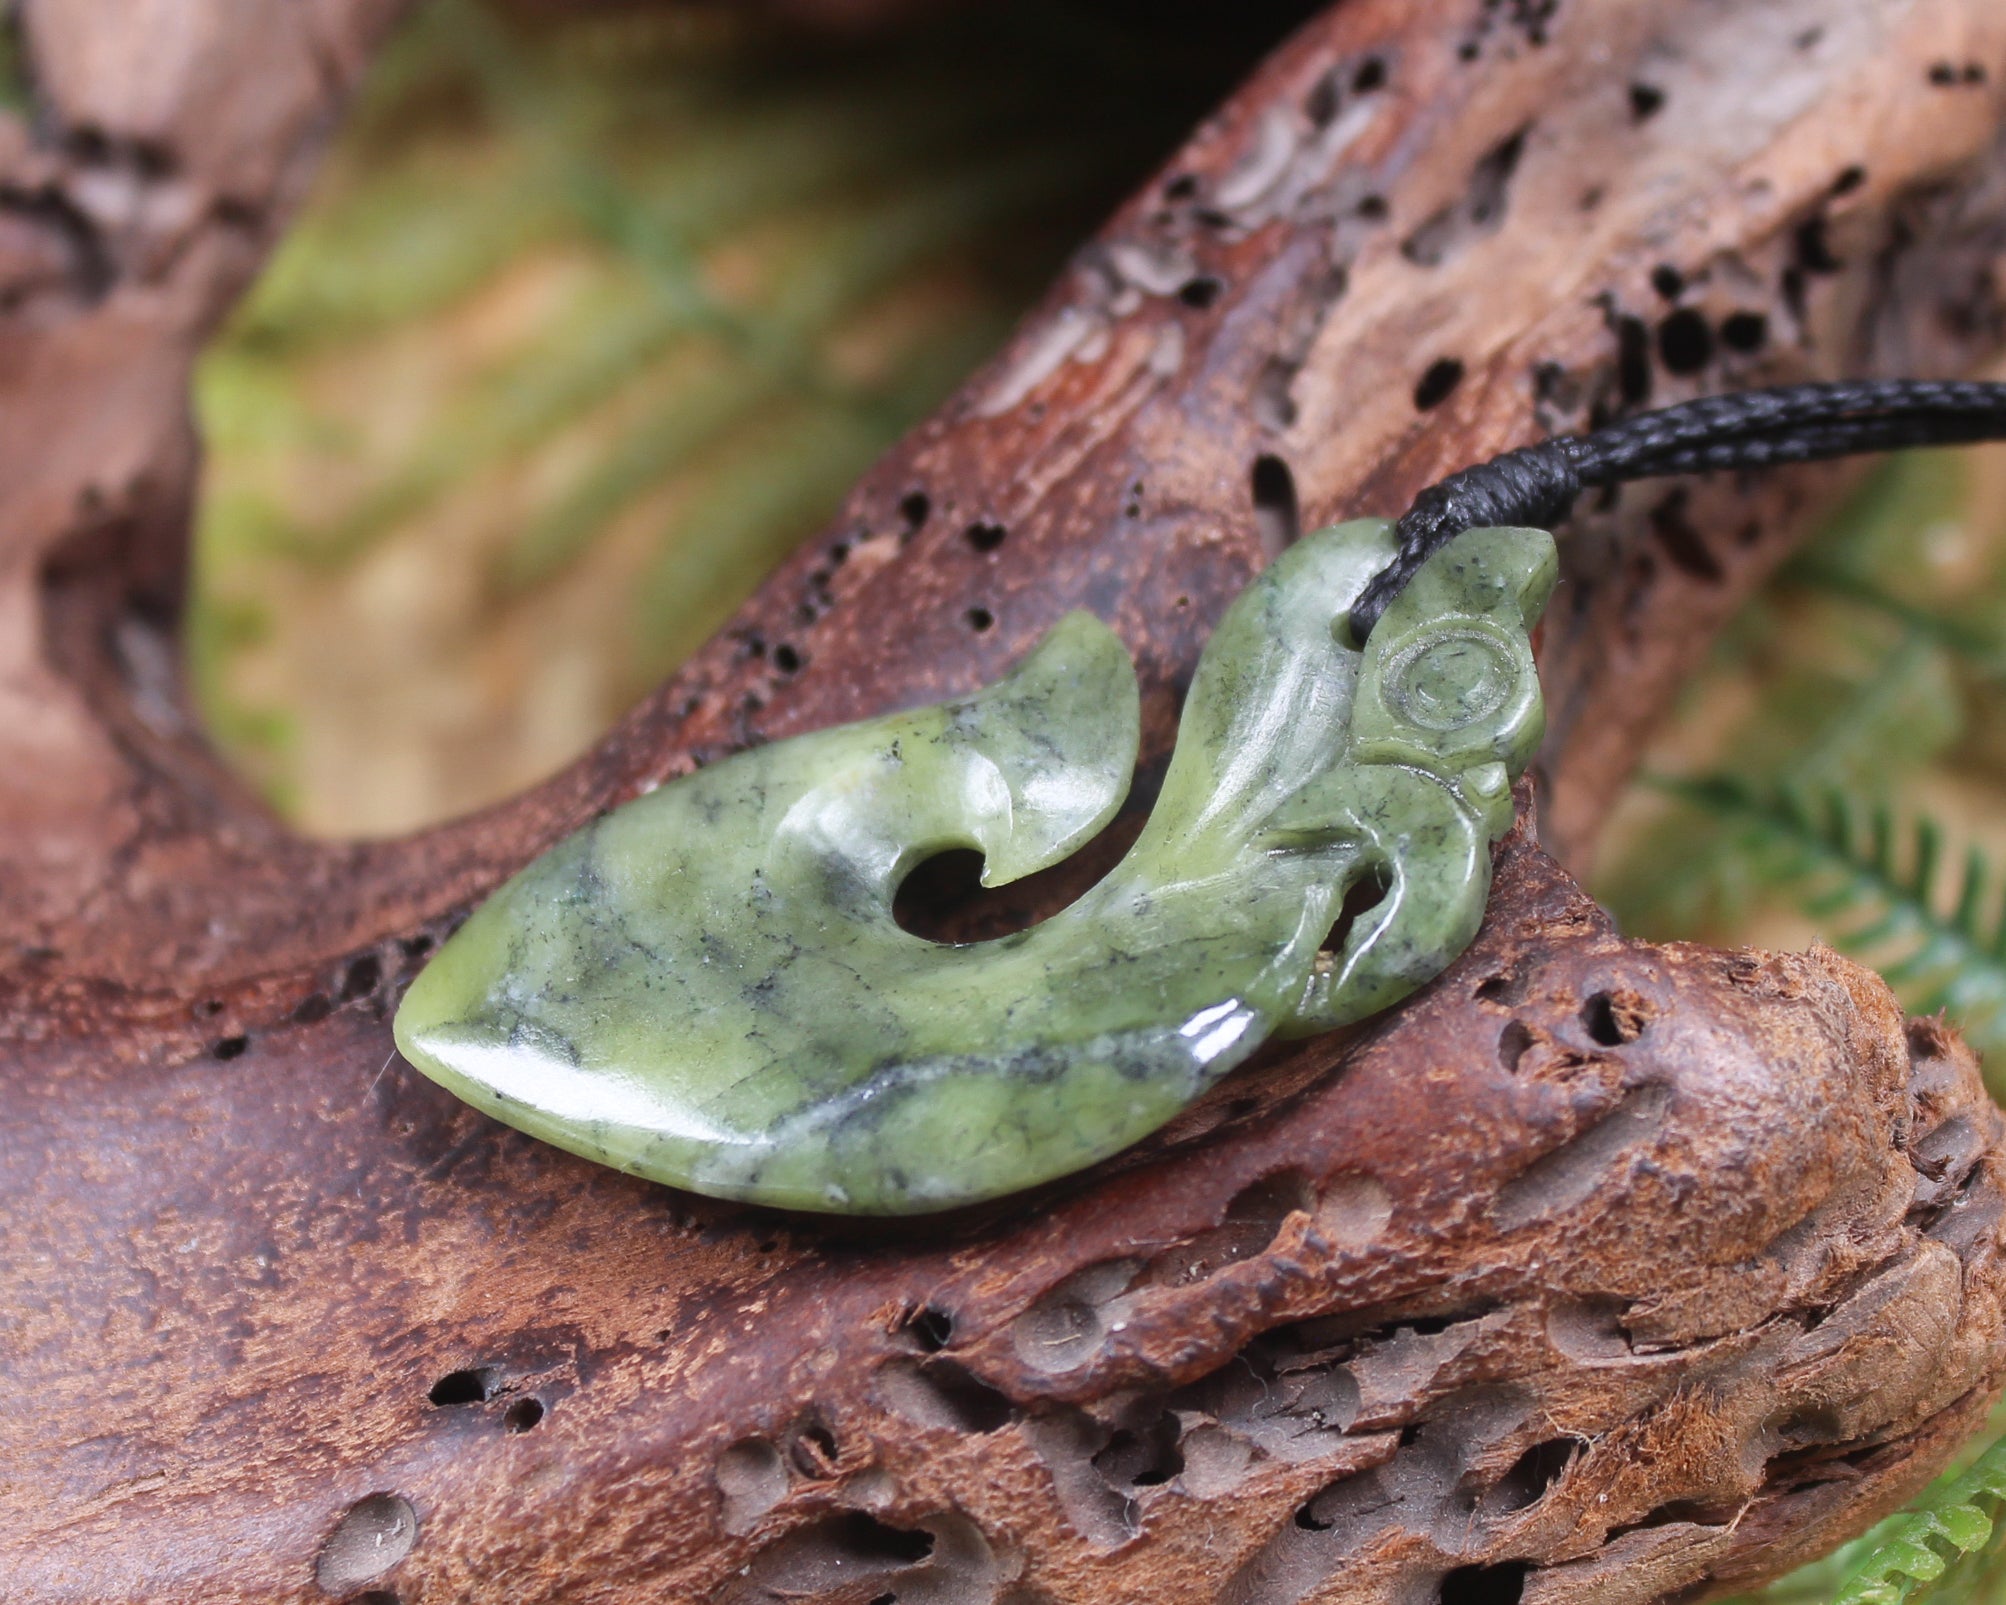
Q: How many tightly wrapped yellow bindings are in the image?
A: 0